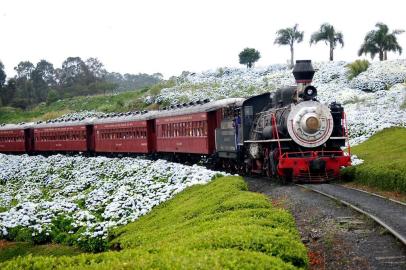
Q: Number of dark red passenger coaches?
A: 4